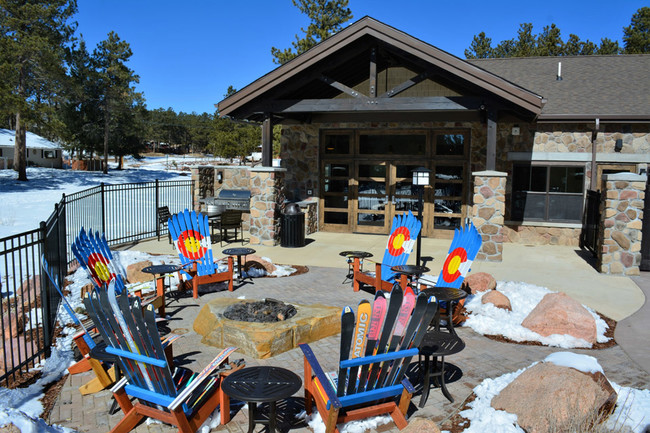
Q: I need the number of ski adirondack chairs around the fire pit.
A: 7